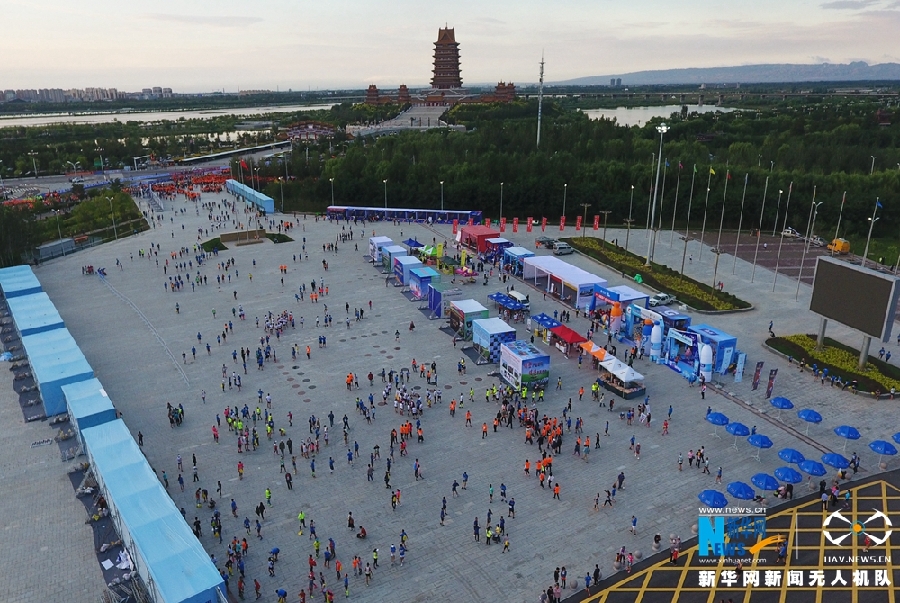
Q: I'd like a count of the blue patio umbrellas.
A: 15